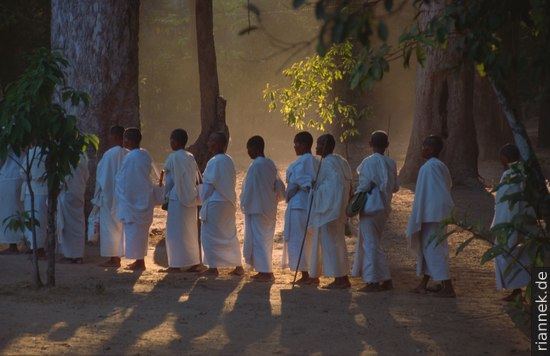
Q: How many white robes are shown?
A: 13